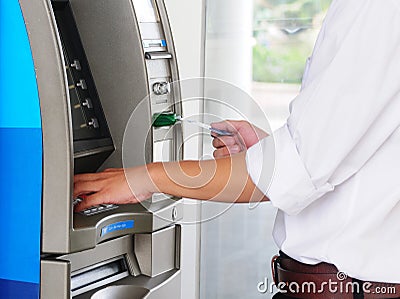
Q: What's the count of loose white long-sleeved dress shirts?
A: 1